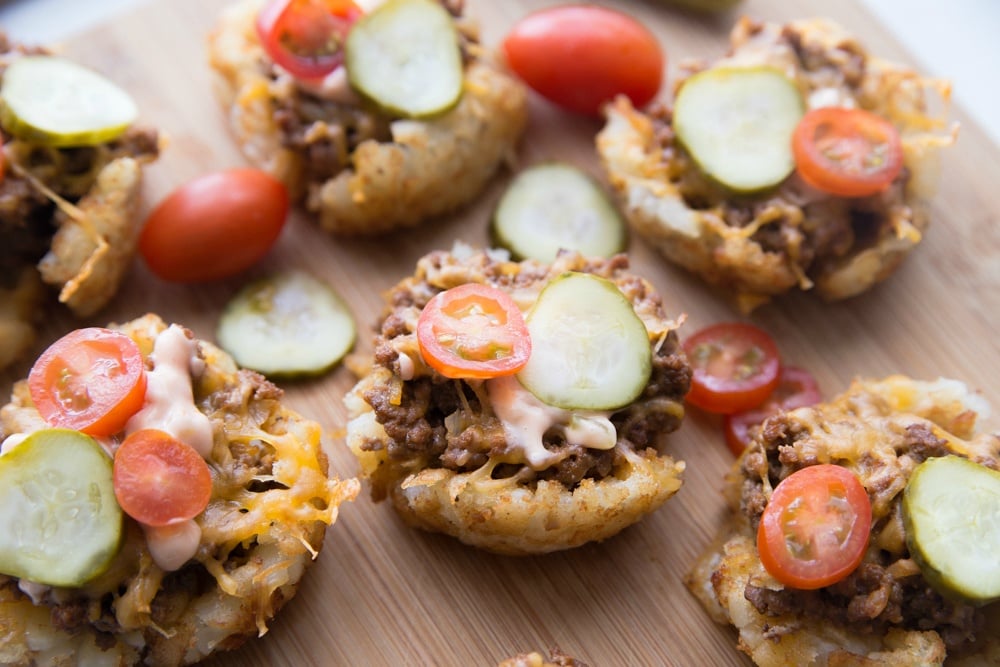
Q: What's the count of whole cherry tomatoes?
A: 2